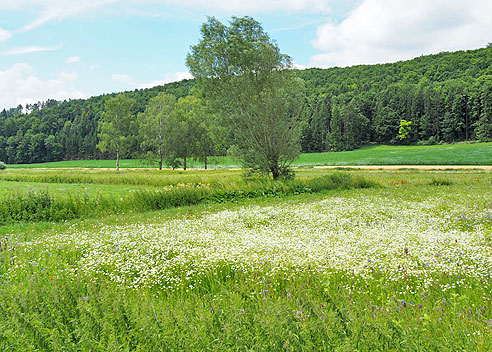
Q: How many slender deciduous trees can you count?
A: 4